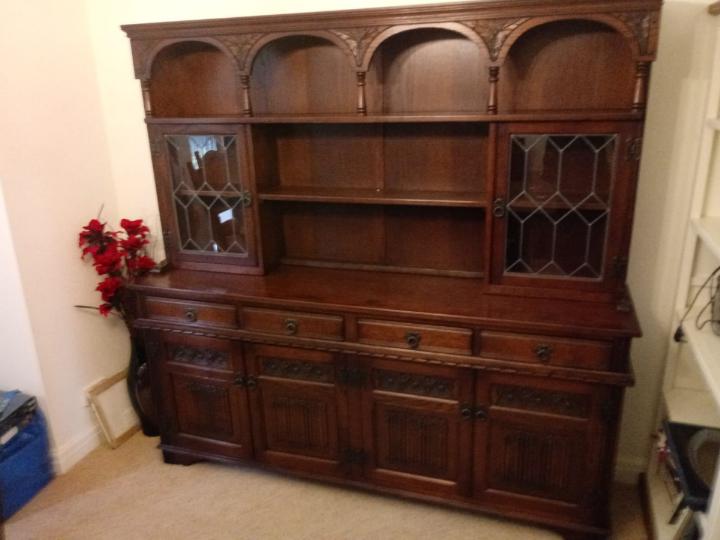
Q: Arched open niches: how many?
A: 4